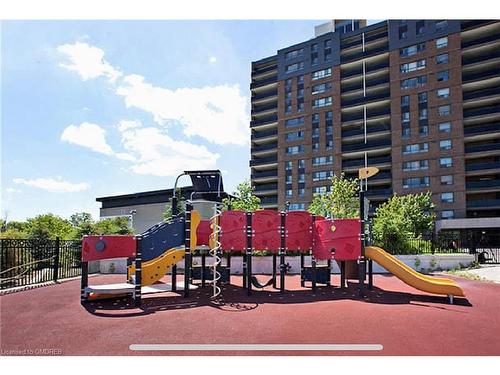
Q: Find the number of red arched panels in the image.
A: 3